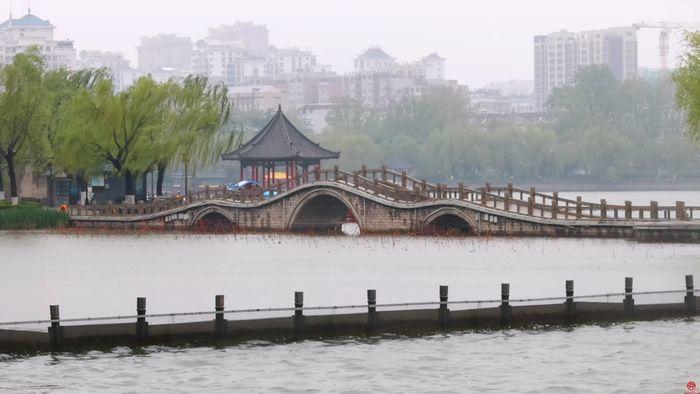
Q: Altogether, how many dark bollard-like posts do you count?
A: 10